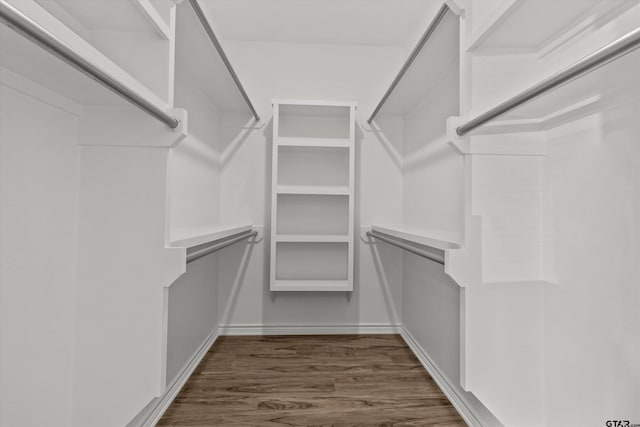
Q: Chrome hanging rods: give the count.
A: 6